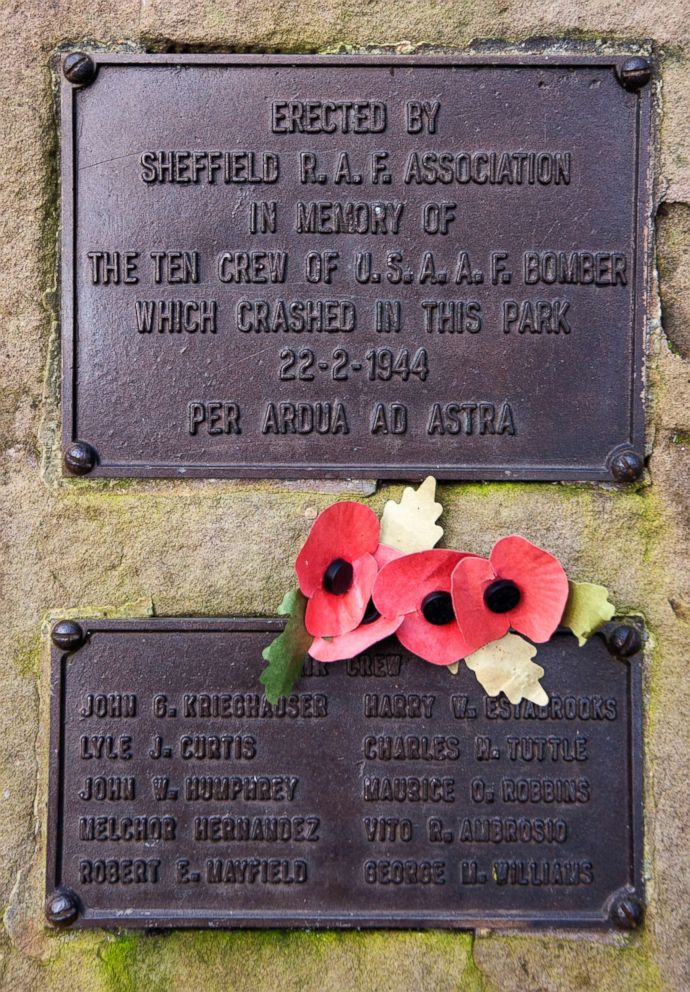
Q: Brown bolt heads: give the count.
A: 8